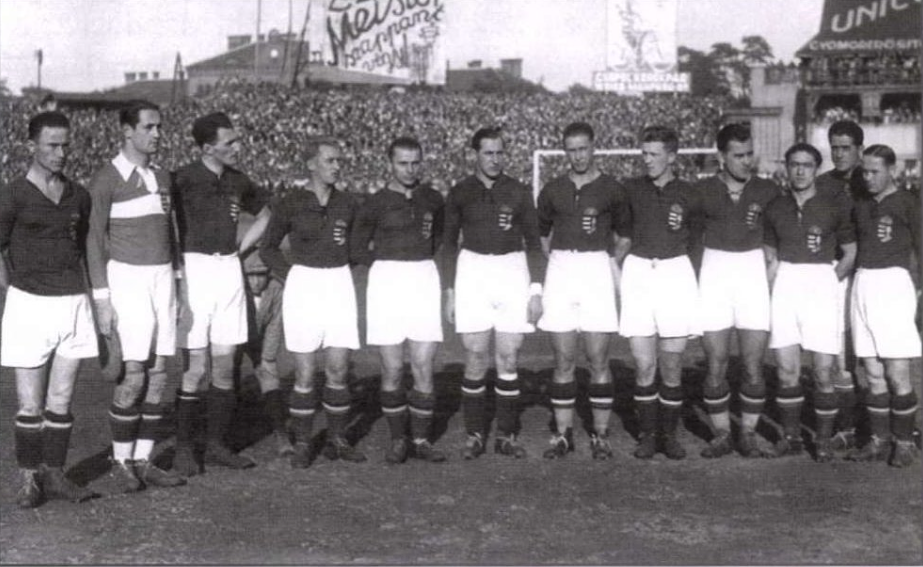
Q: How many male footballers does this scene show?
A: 12